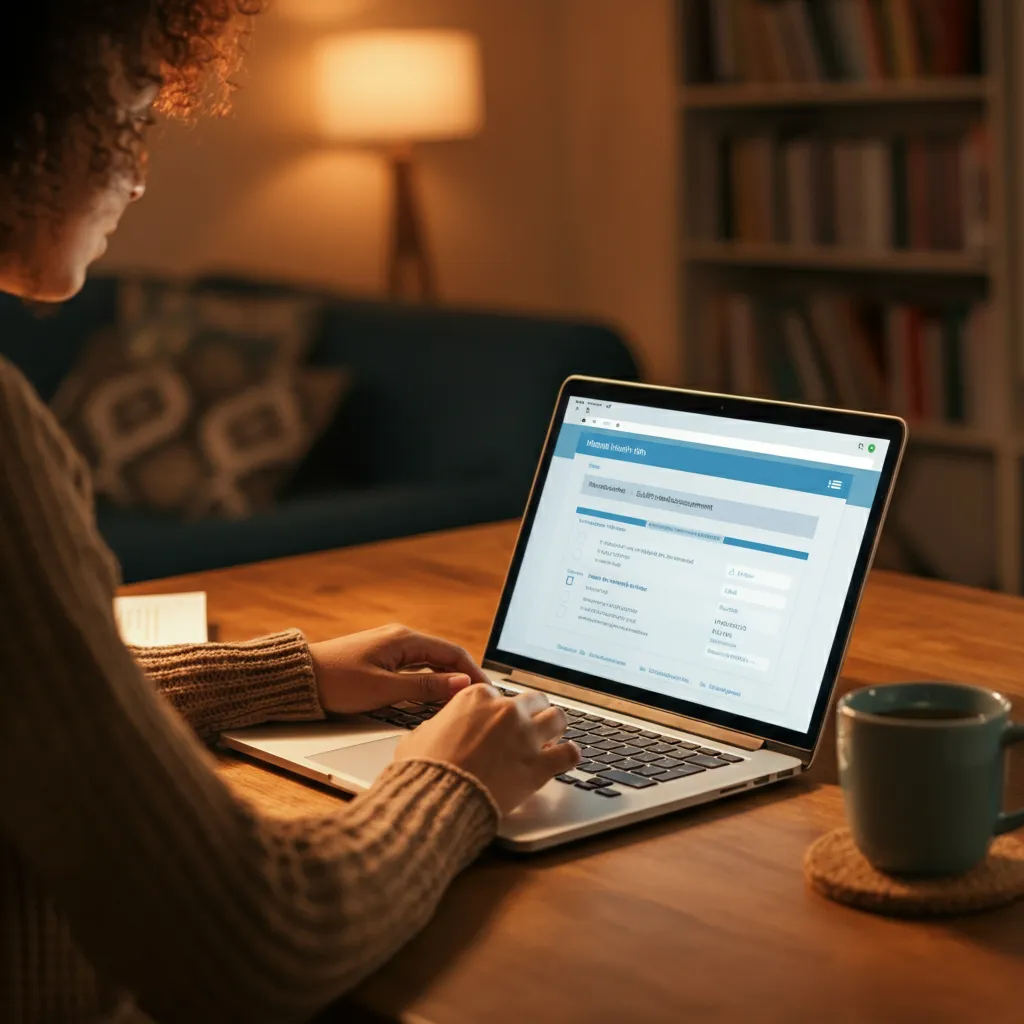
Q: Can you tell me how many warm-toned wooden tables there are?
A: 1